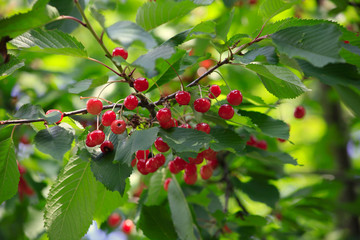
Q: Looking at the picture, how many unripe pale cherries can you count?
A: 0